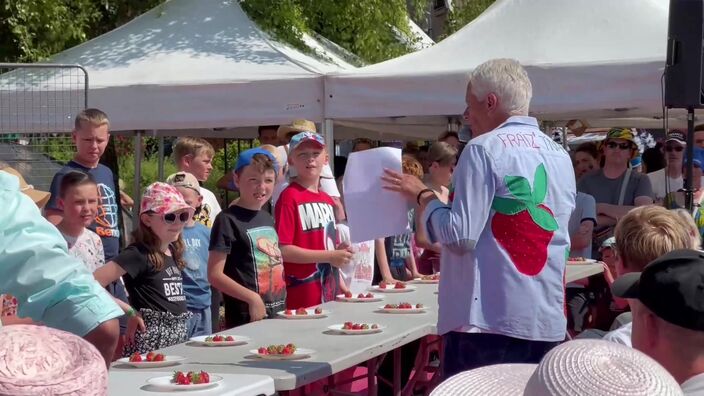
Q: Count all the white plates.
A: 11